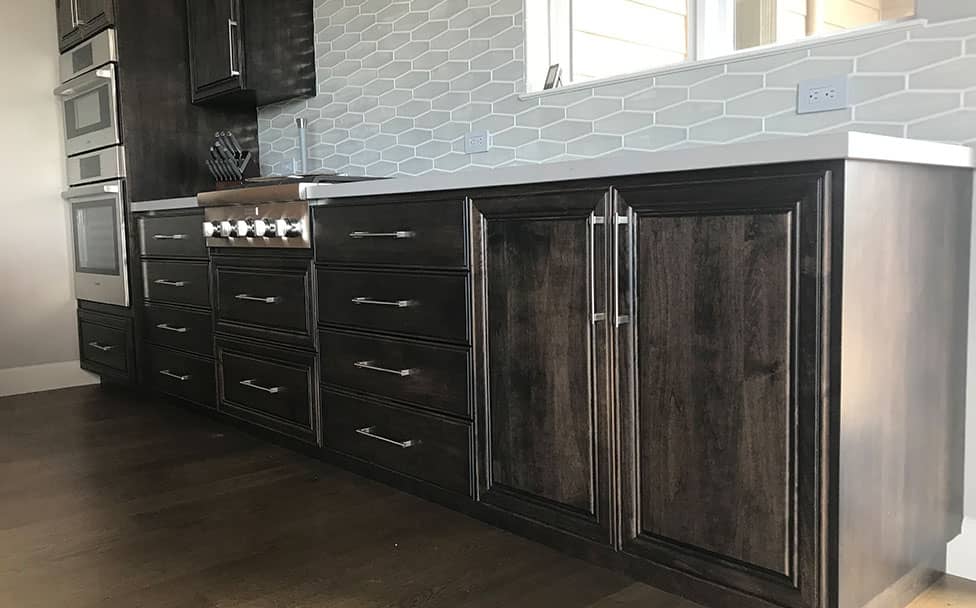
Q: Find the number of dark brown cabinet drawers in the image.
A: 11